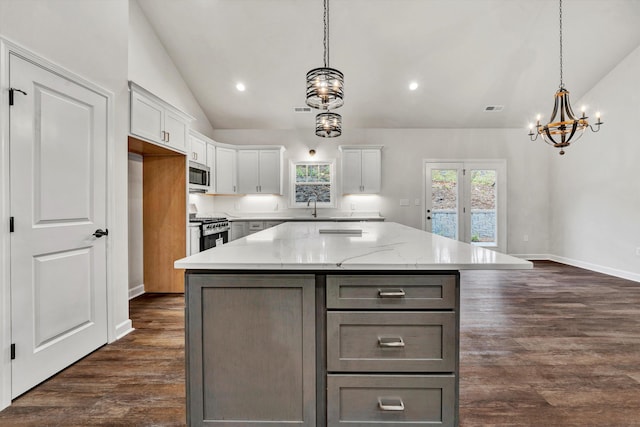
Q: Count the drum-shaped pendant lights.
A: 2